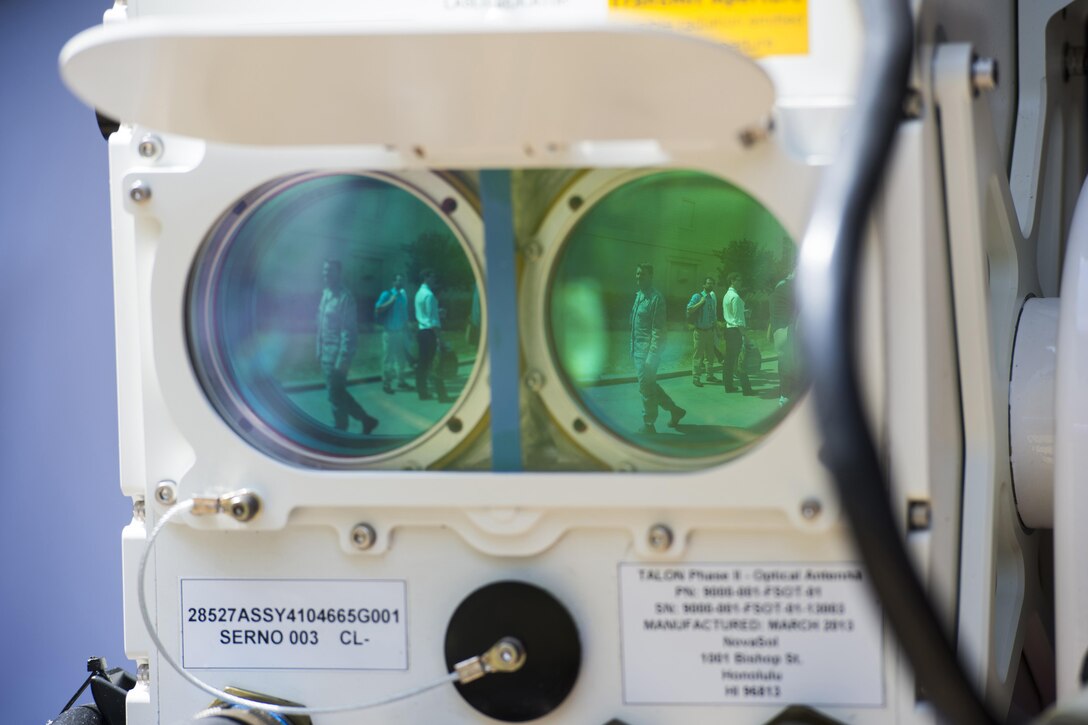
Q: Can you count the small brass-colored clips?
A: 2